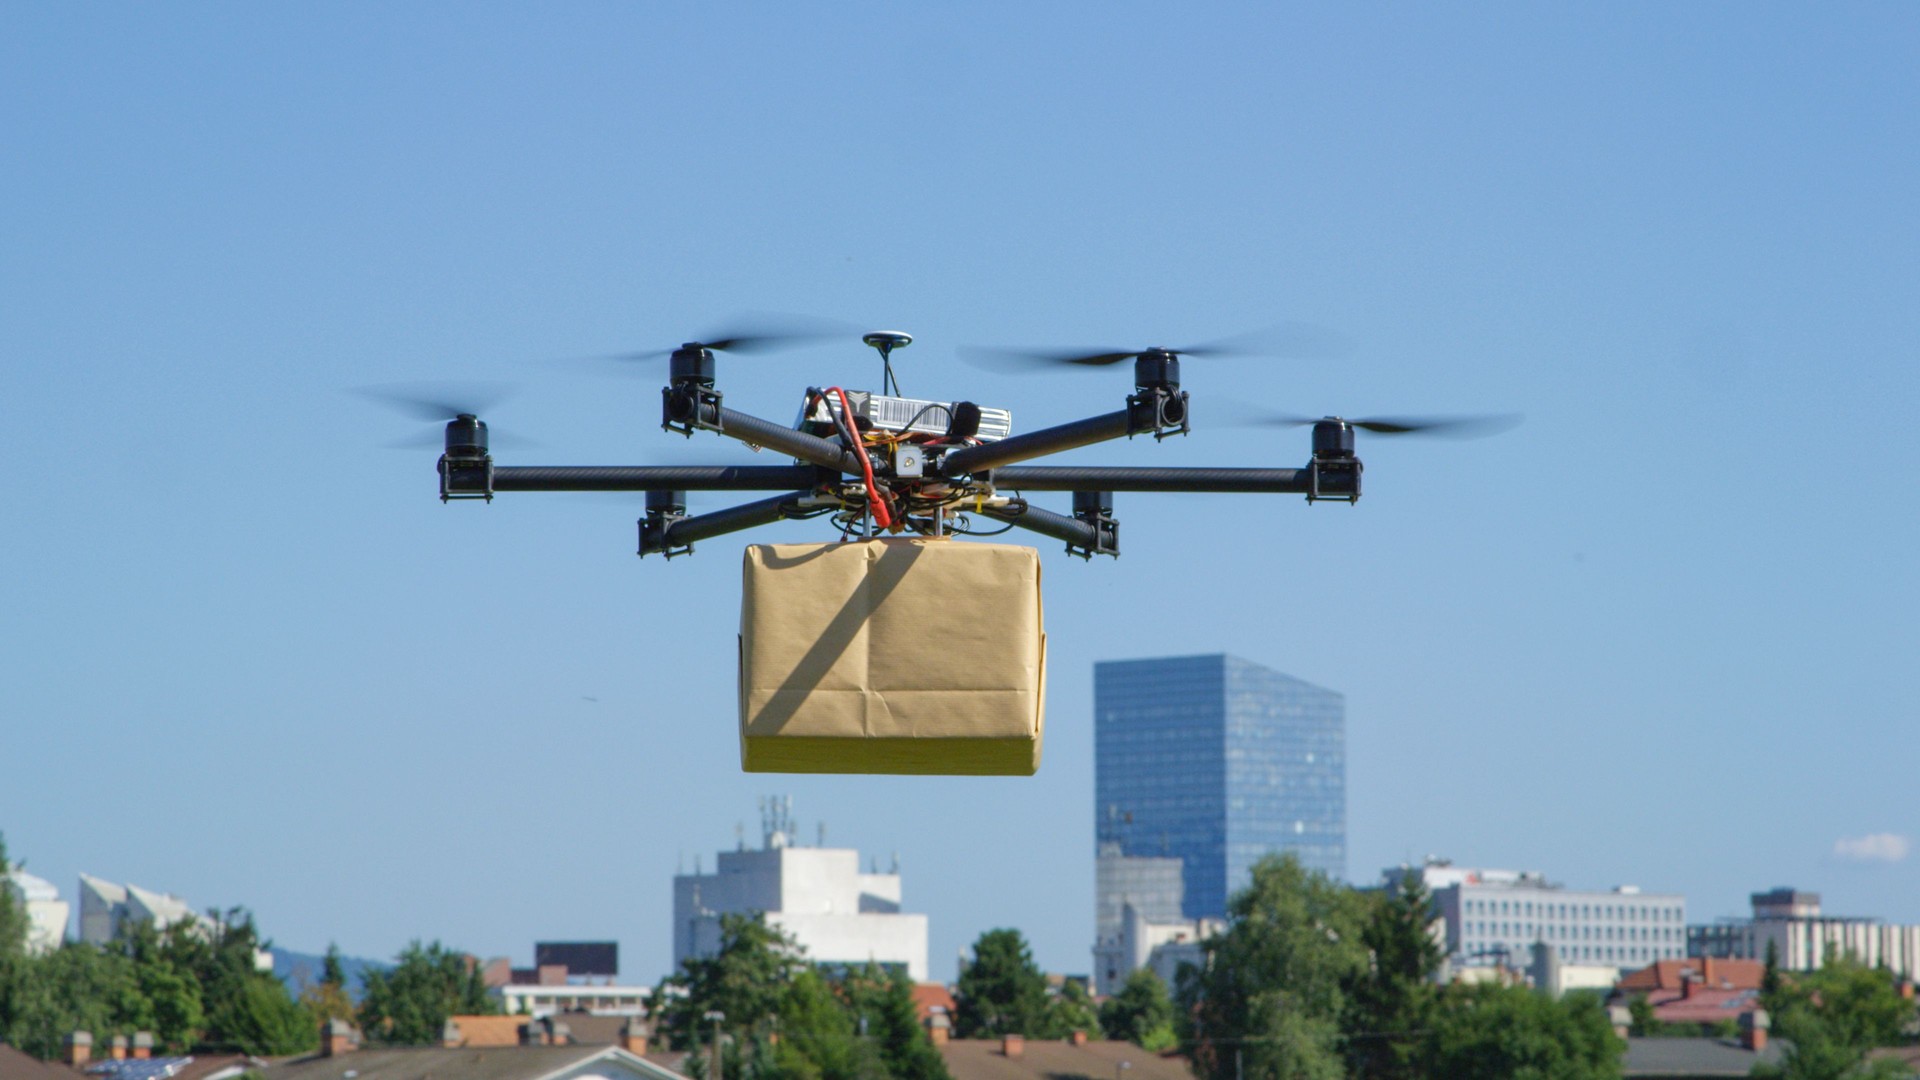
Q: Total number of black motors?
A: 6